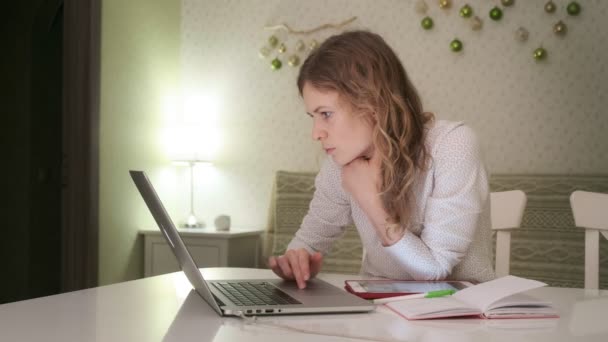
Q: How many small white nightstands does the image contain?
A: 1